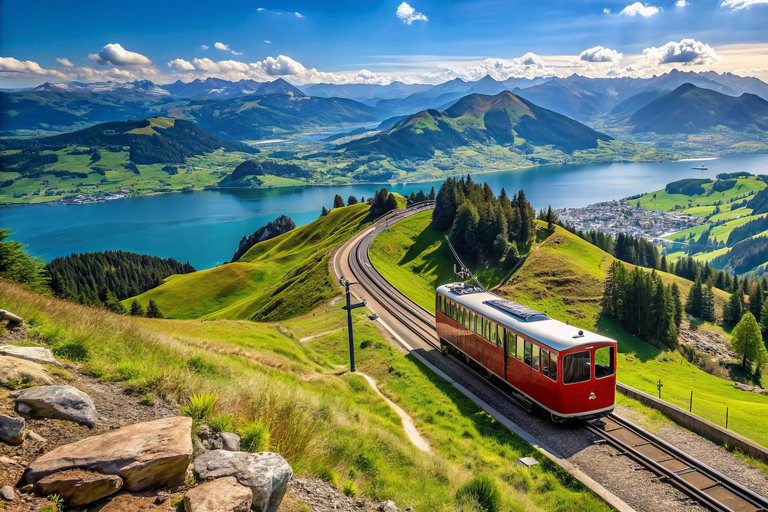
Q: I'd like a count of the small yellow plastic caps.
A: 0